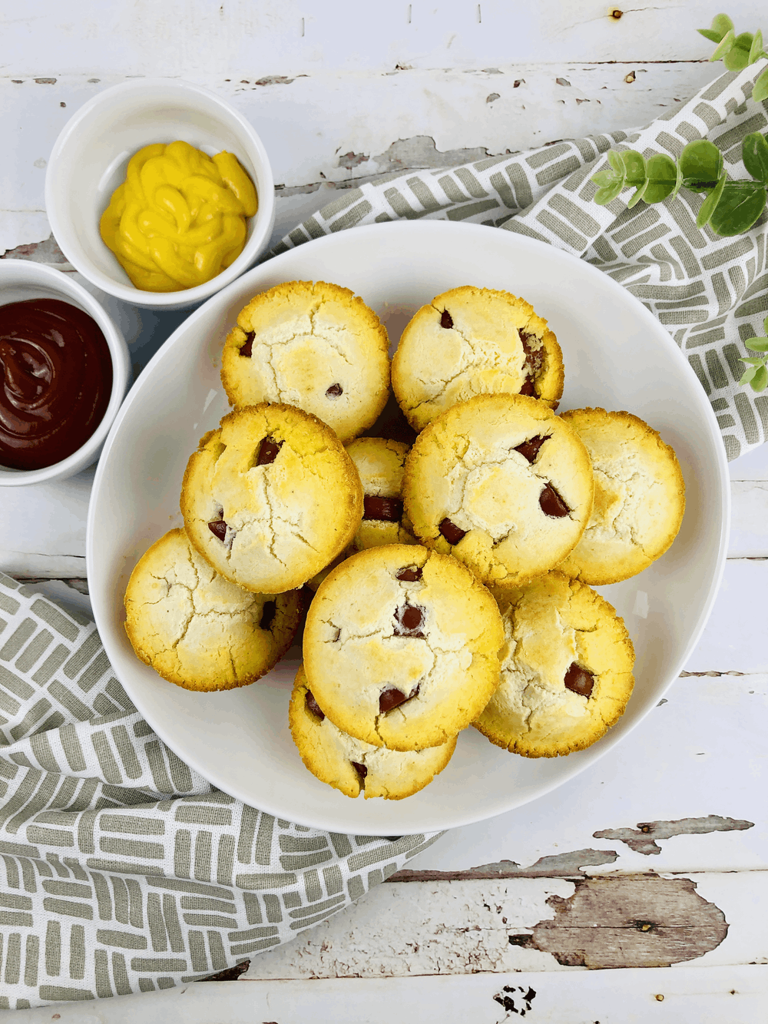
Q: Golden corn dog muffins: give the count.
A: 10